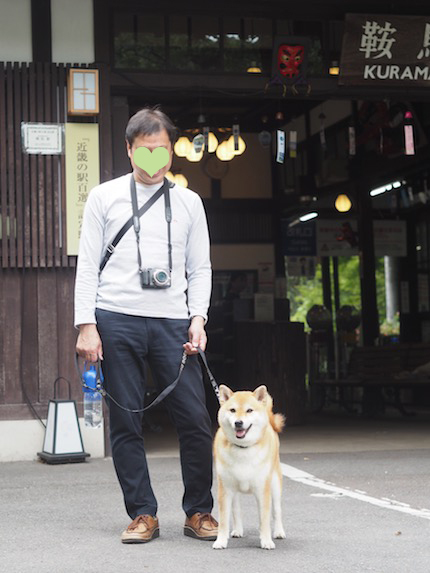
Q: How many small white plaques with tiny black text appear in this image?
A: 1